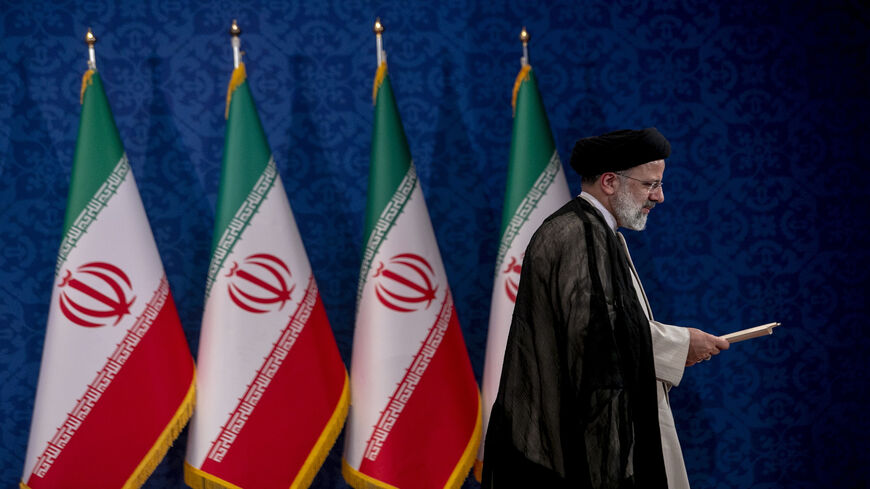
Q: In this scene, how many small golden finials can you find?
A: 4